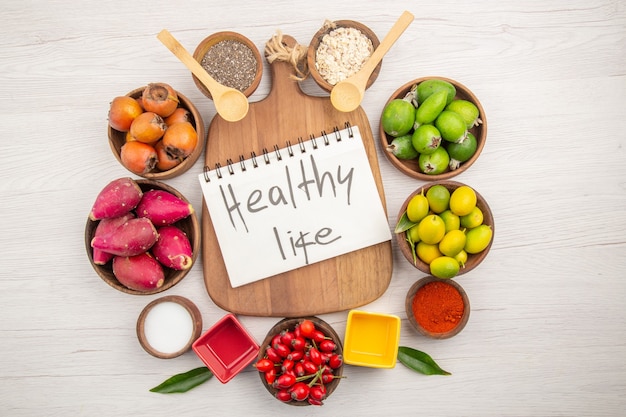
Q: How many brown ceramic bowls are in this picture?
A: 9